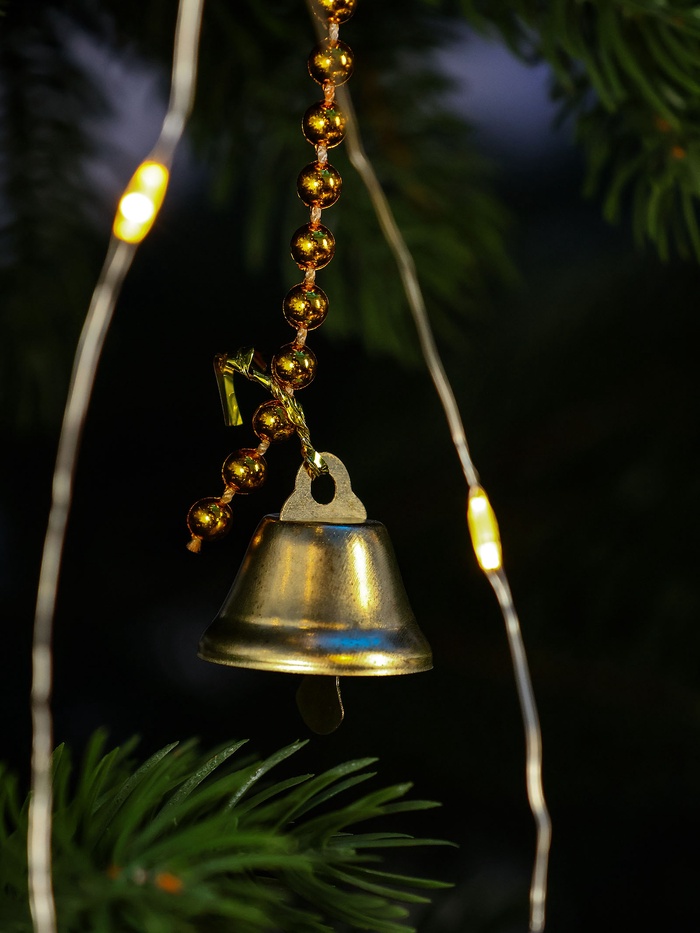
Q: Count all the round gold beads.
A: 10